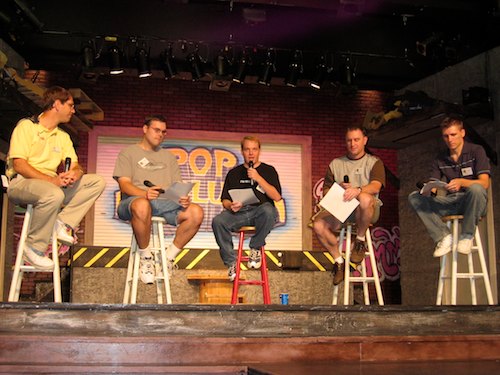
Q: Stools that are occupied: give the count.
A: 5